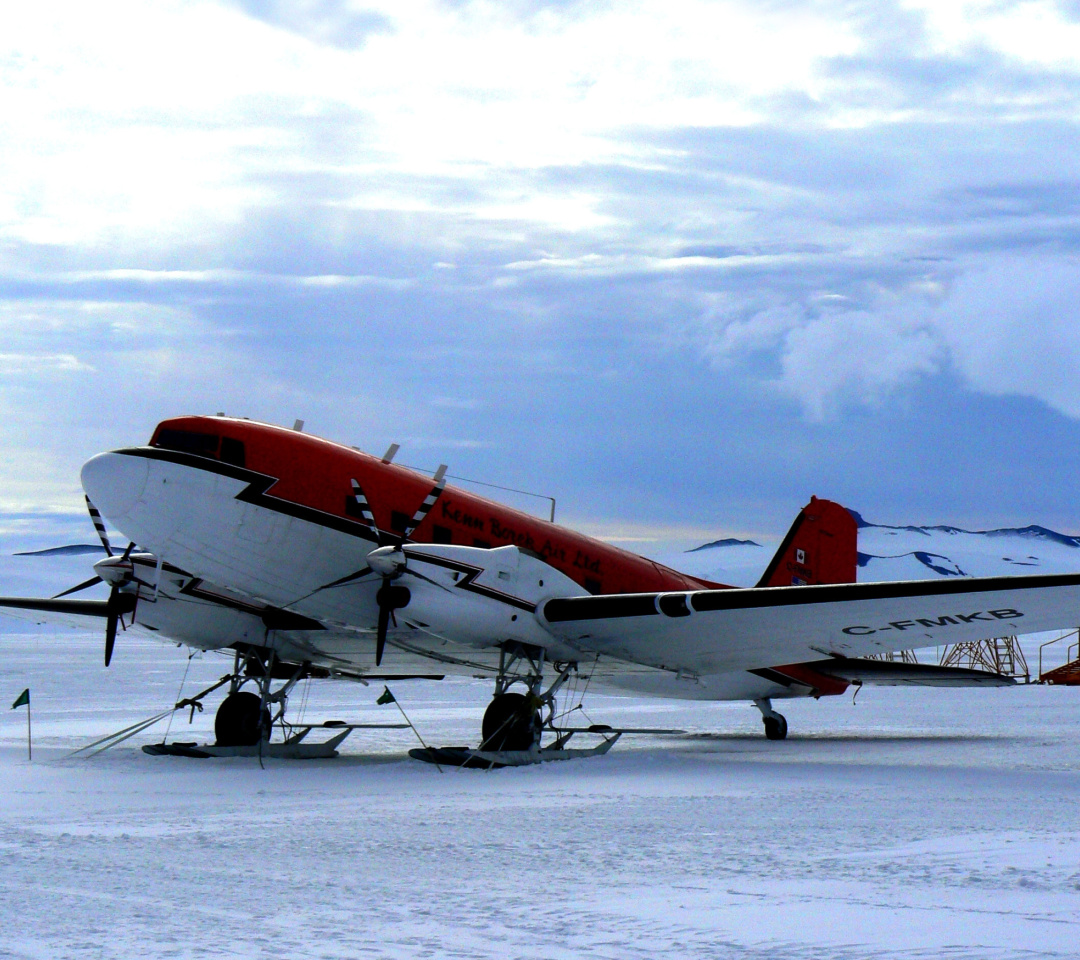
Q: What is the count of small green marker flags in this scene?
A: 2